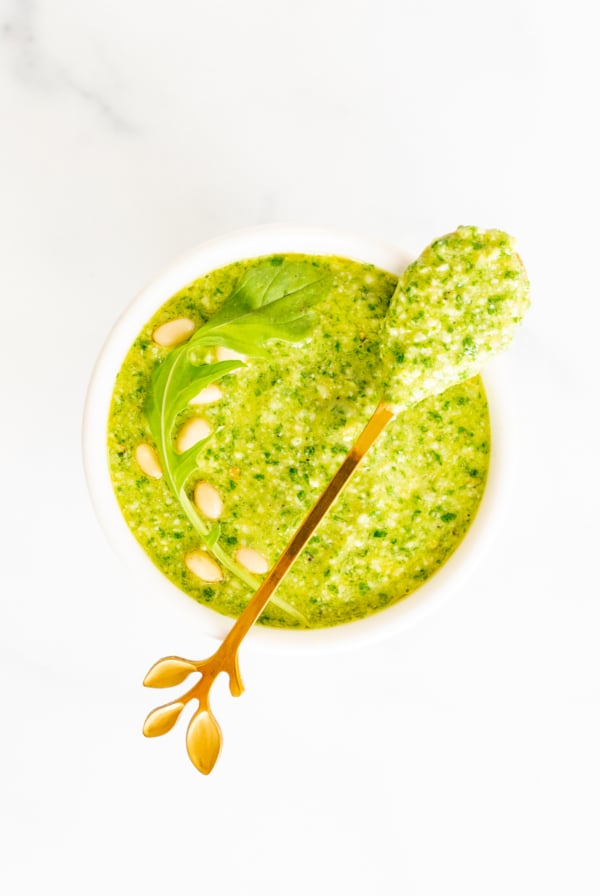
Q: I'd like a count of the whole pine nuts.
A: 8